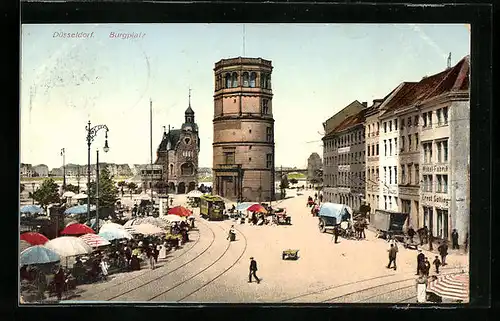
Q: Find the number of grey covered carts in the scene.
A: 1